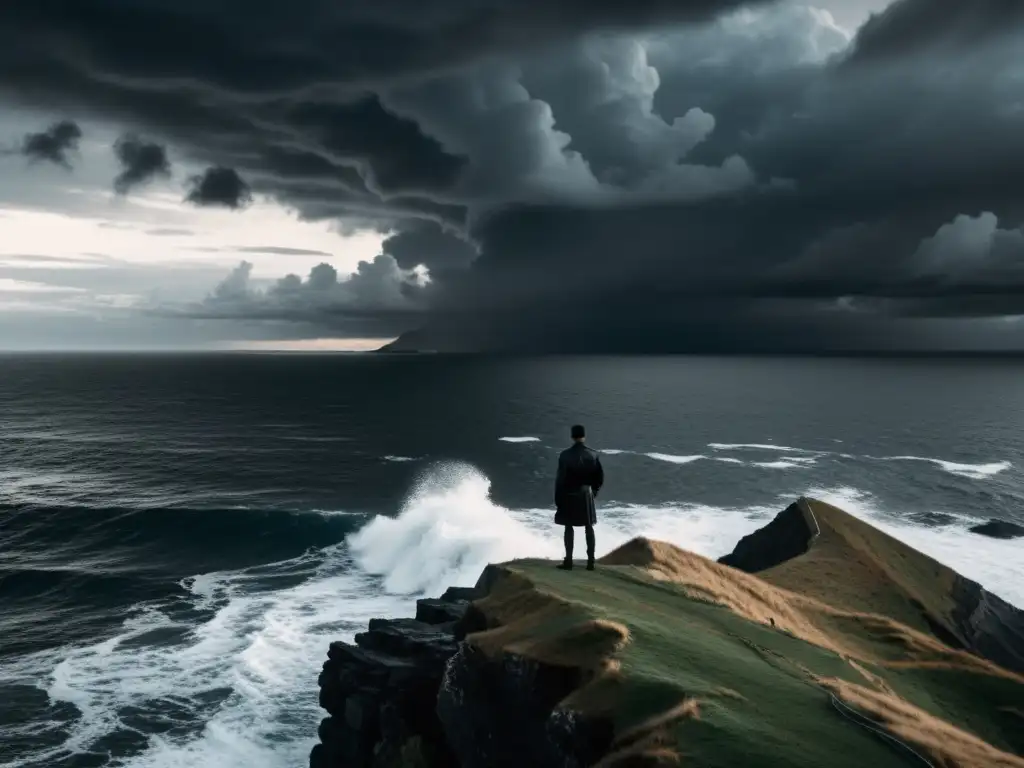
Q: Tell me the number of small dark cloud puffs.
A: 3